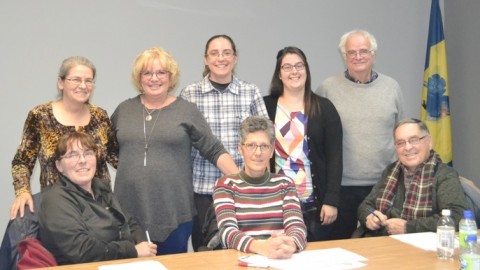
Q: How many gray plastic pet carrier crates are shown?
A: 0